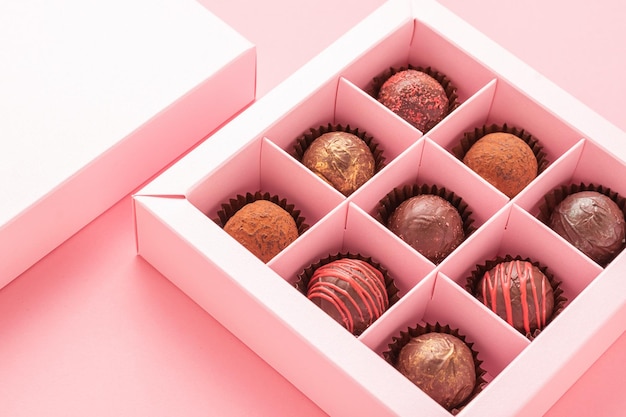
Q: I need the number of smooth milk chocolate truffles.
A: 2